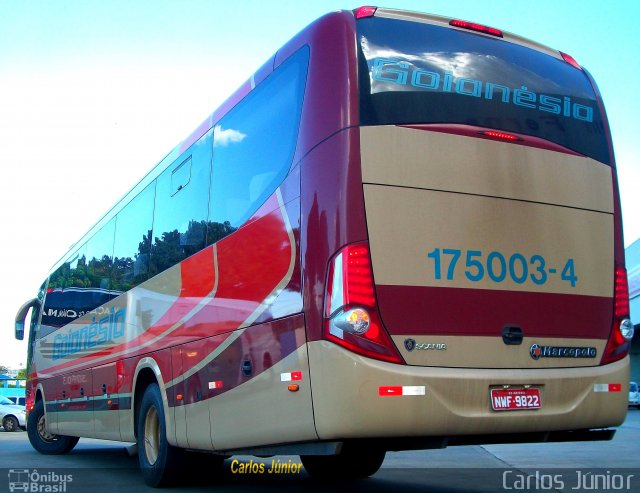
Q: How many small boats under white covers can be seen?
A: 0